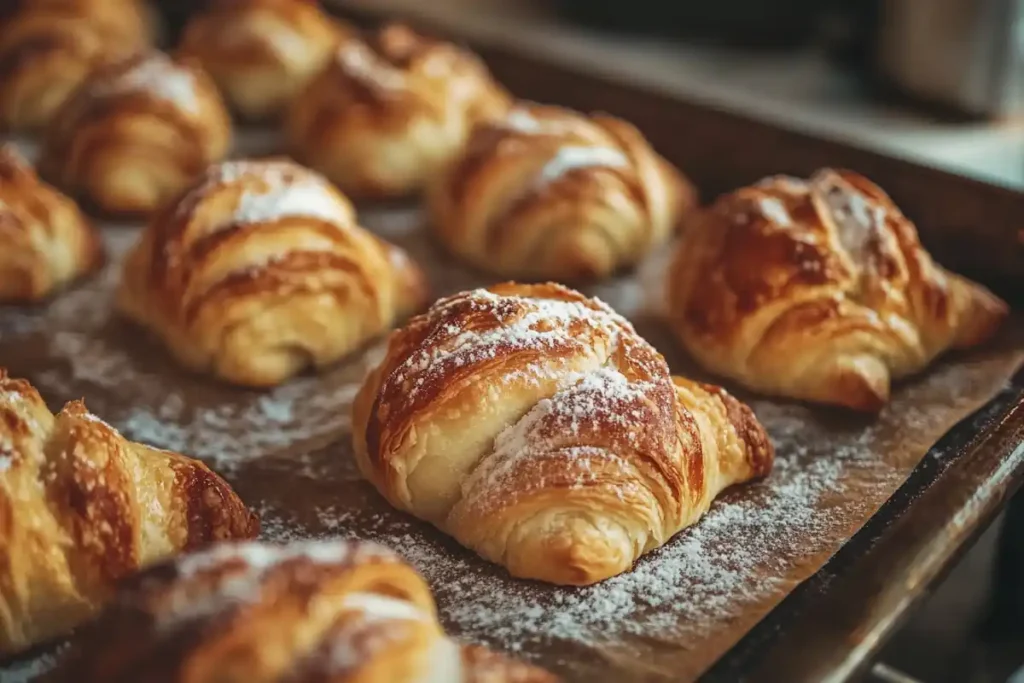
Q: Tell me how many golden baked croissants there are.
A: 11